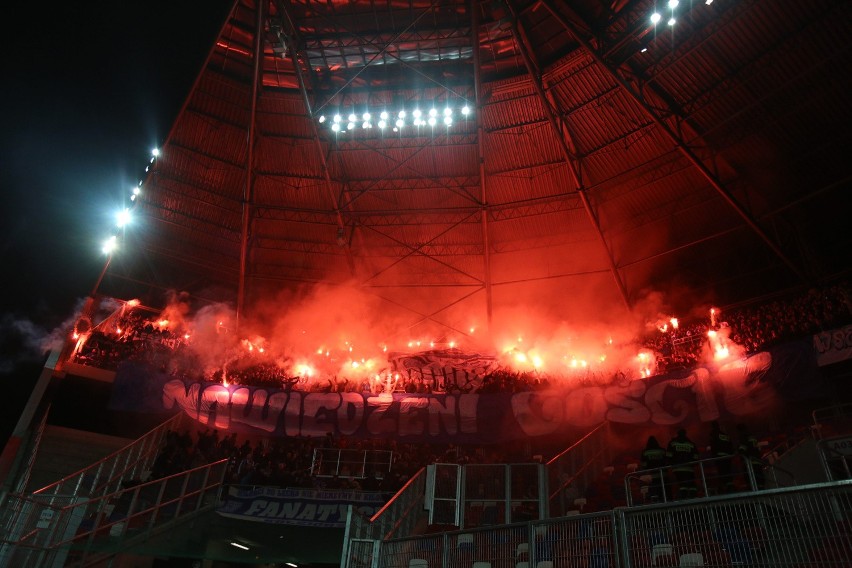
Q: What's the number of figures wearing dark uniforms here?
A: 4